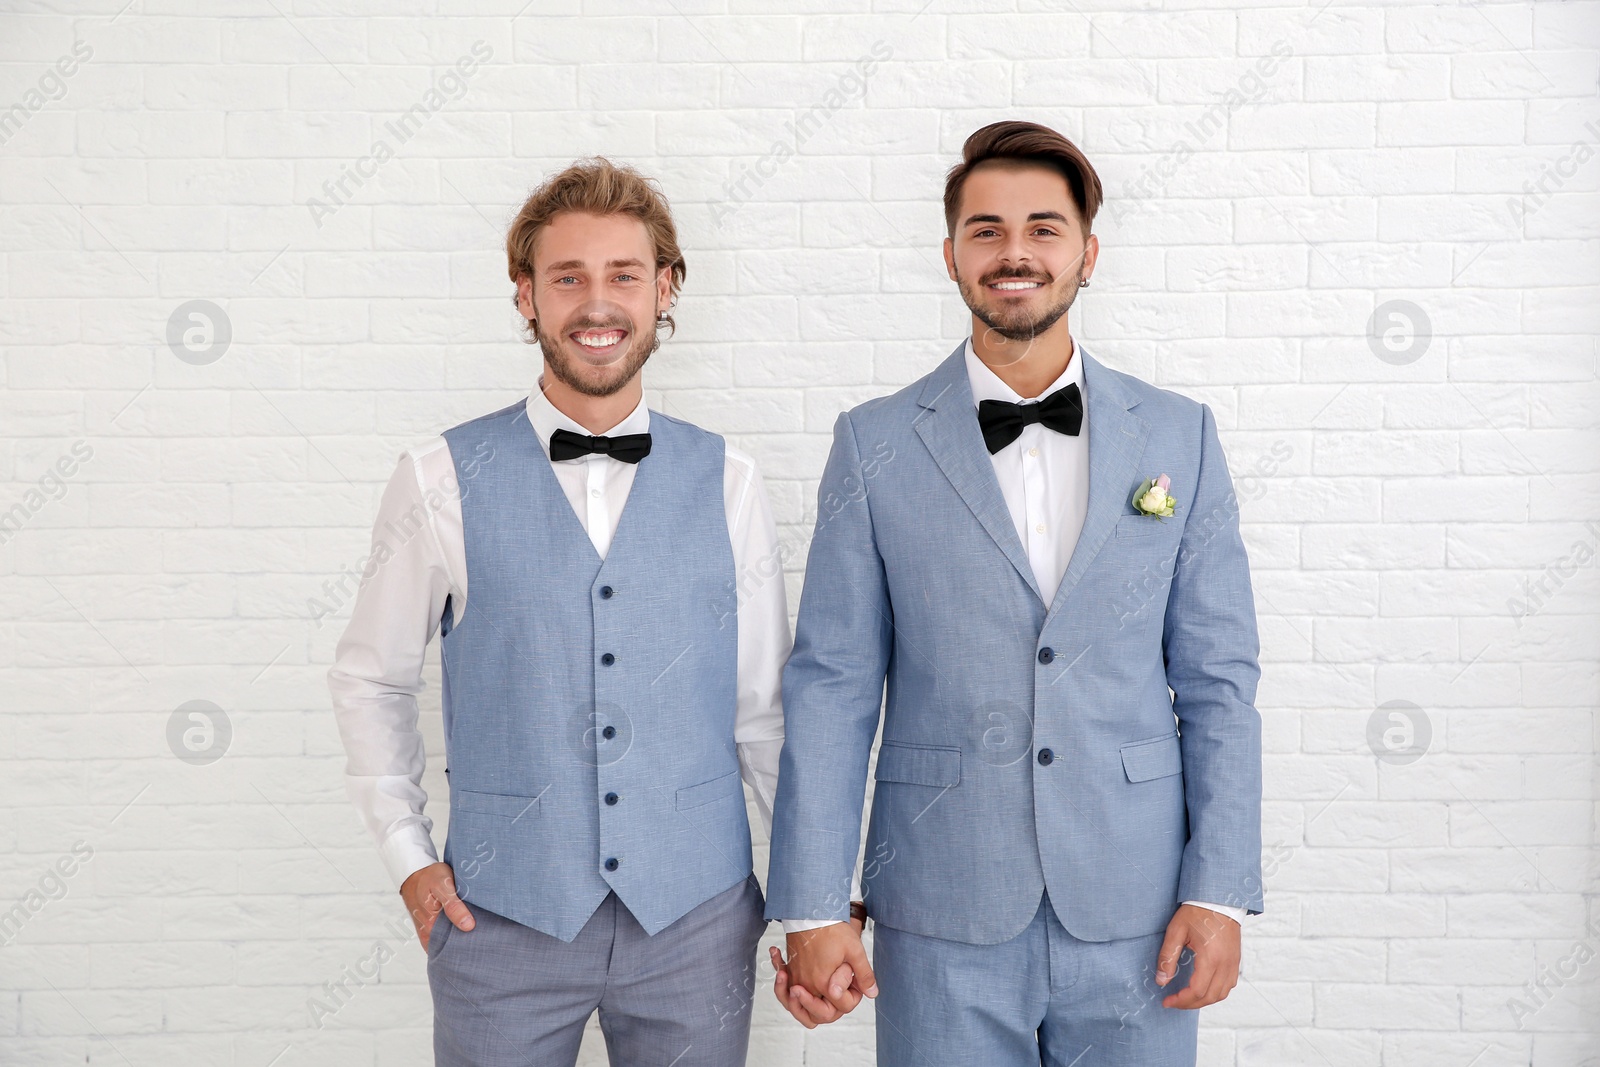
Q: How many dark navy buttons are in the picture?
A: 7